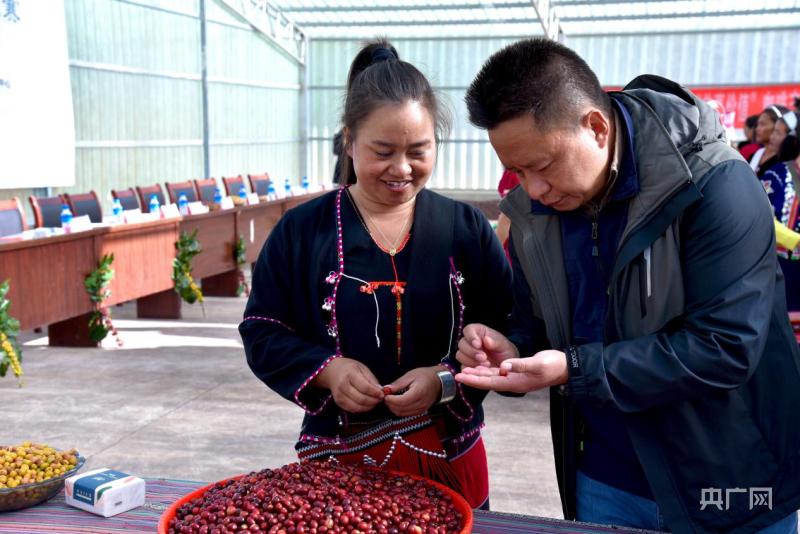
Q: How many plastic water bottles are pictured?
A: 9